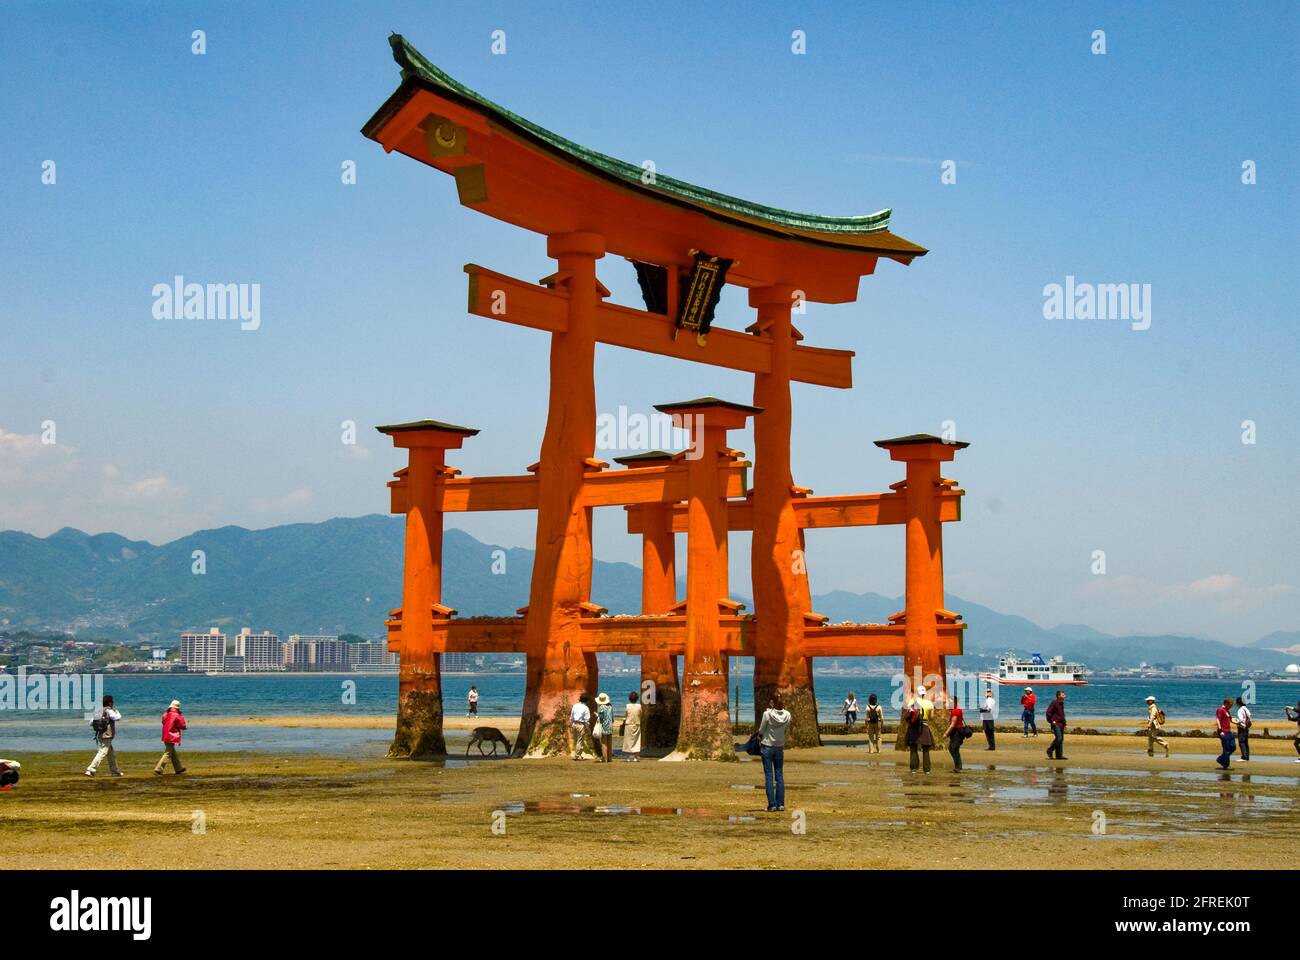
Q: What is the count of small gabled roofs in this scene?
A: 4